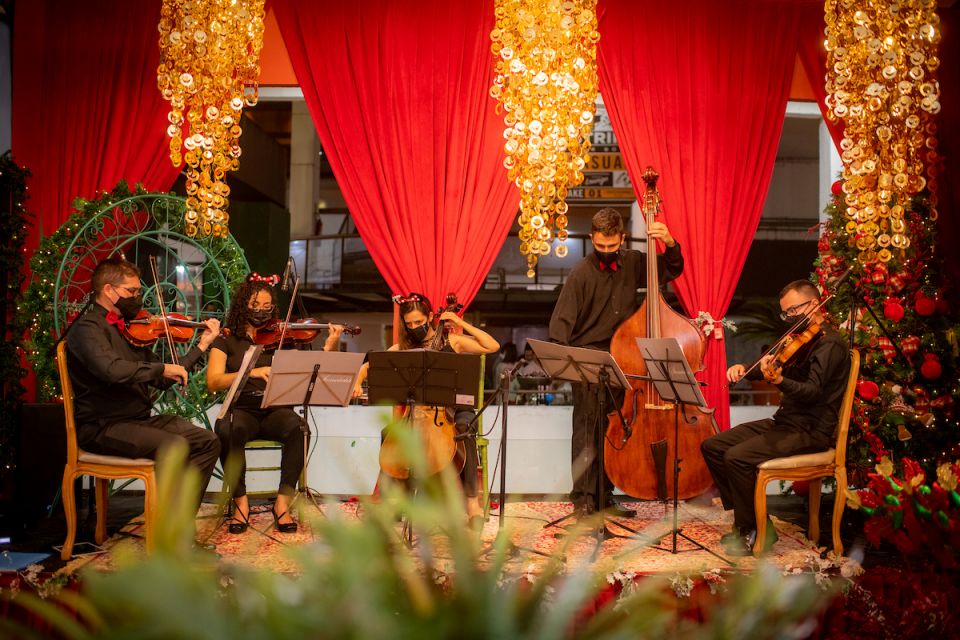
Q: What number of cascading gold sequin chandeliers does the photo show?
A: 3